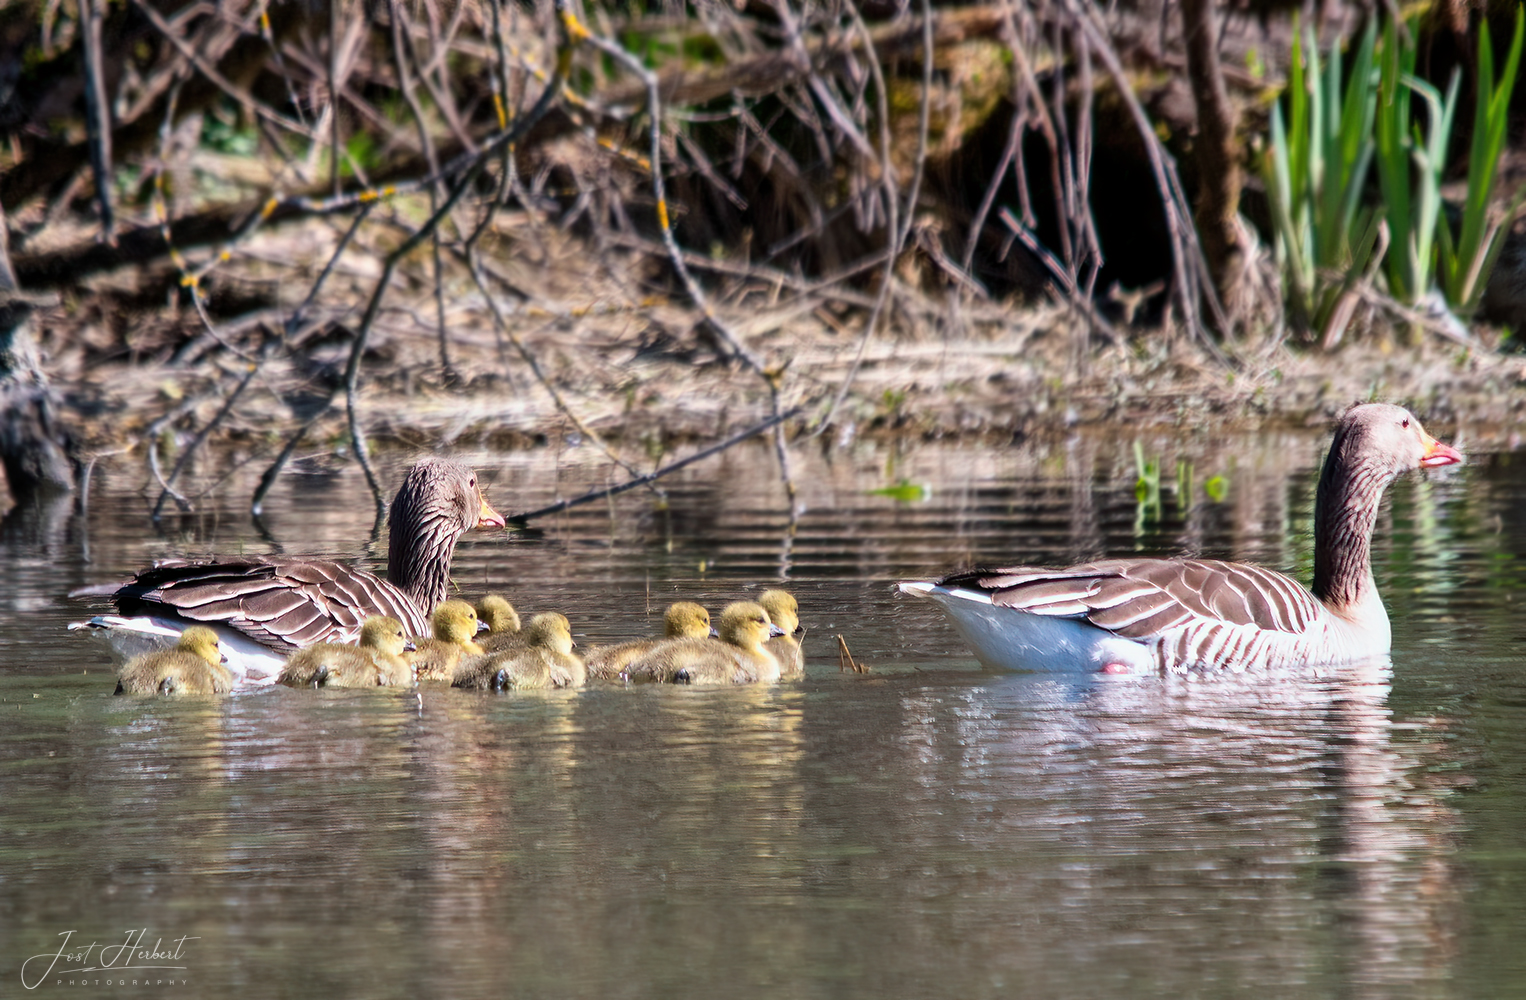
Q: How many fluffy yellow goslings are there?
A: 8